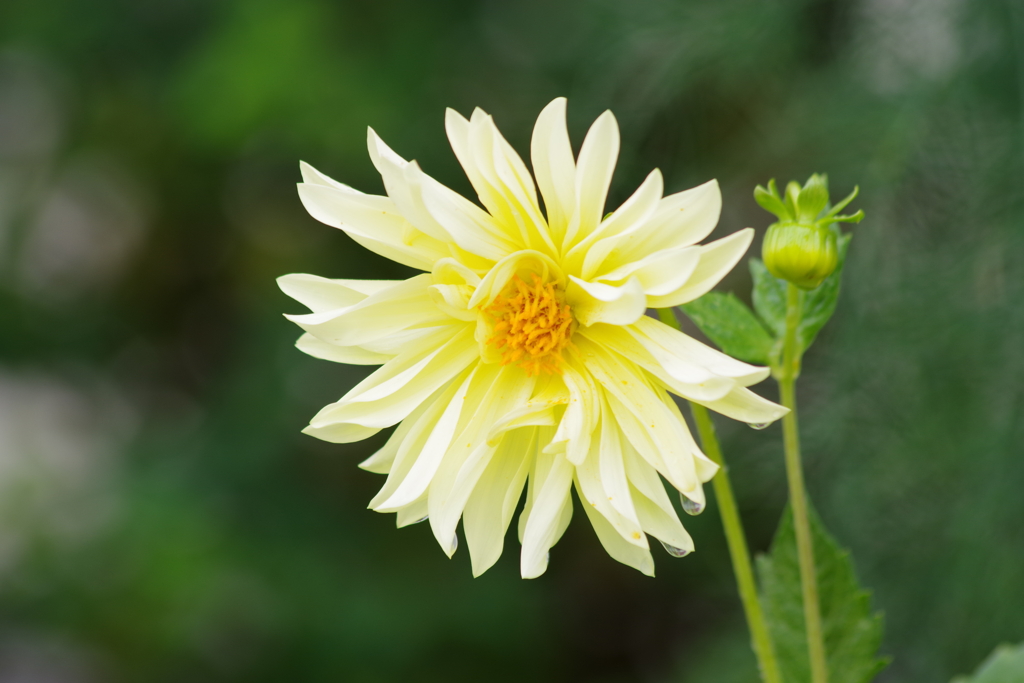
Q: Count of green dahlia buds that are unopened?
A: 1